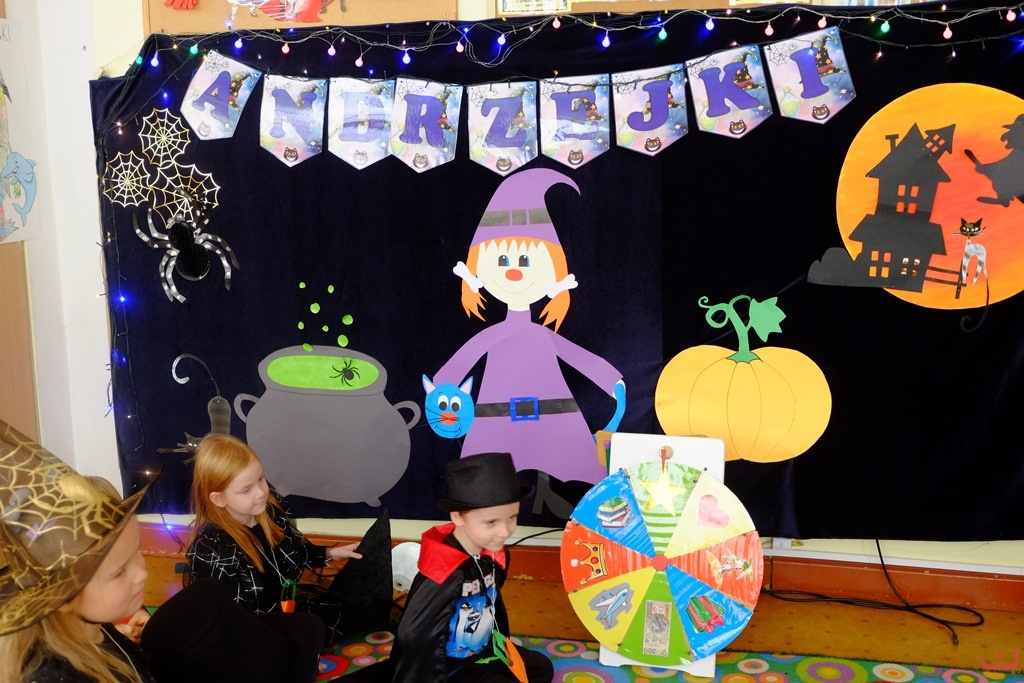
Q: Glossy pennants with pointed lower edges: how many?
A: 9